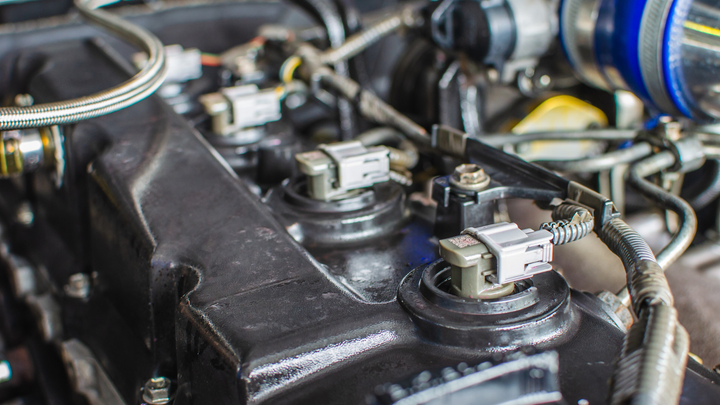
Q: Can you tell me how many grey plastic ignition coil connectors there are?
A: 4